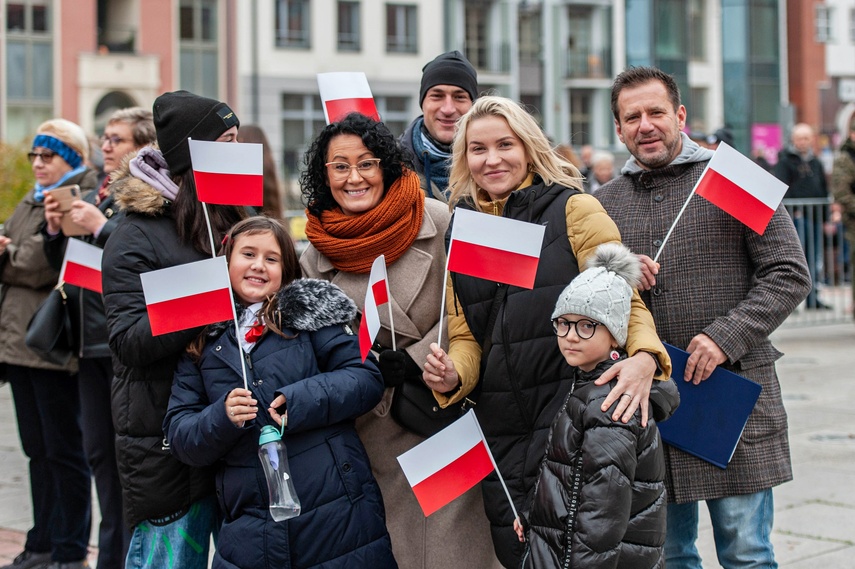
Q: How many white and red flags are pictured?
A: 8